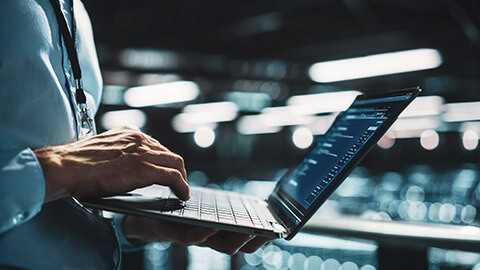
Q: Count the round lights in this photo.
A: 5